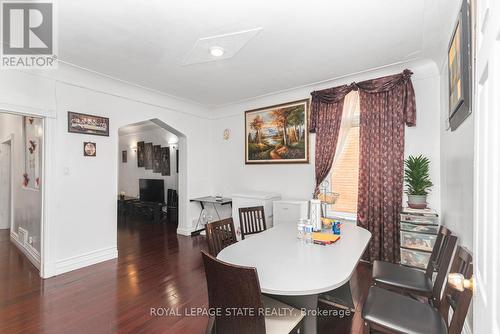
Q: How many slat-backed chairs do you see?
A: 4